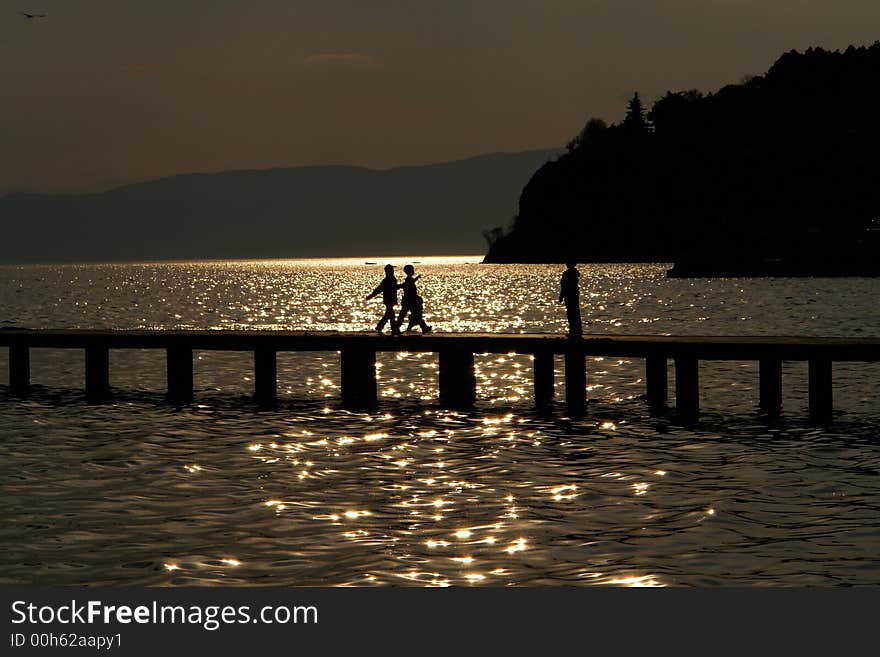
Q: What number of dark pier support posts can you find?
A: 12